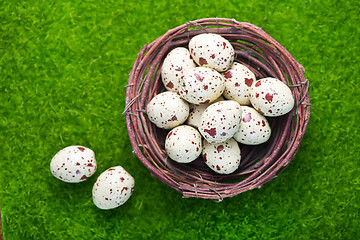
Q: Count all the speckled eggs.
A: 13